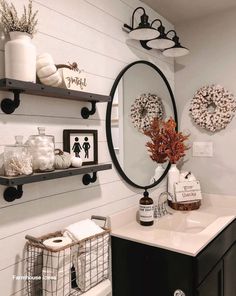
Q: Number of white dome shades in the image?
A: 3